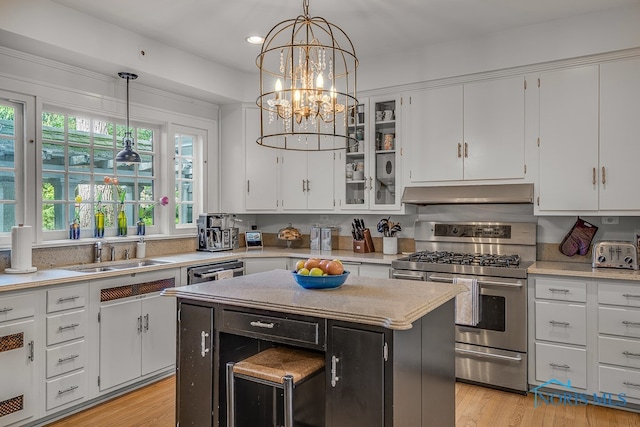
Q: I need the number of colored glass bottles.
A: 4